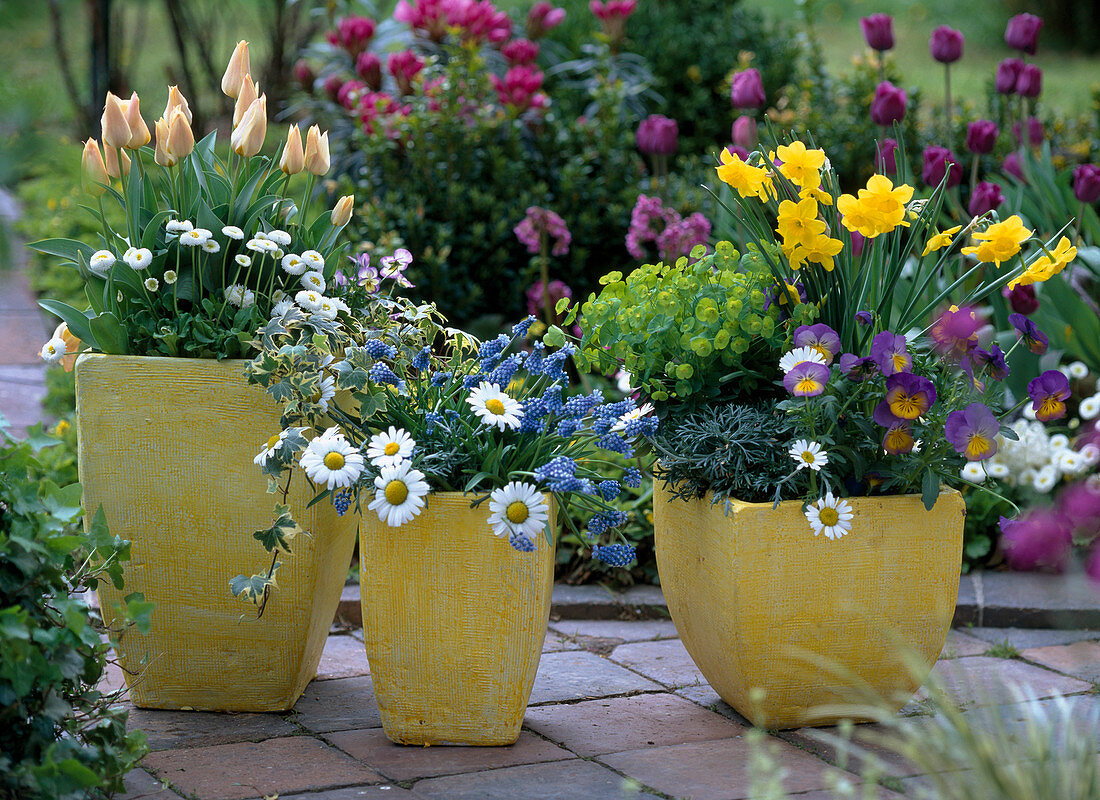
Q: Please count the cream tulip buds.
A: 13